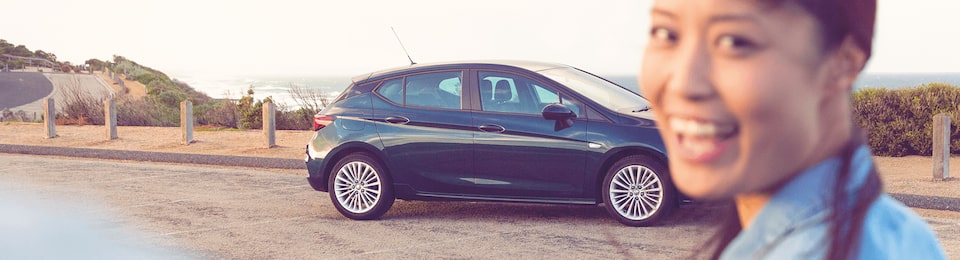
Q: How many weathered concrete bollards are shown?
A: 5